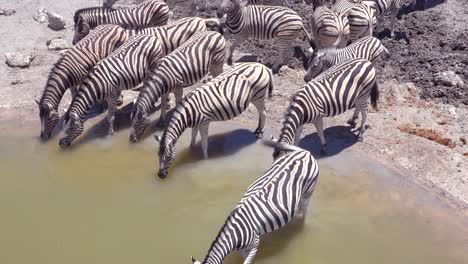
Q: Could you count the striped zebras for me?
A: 13